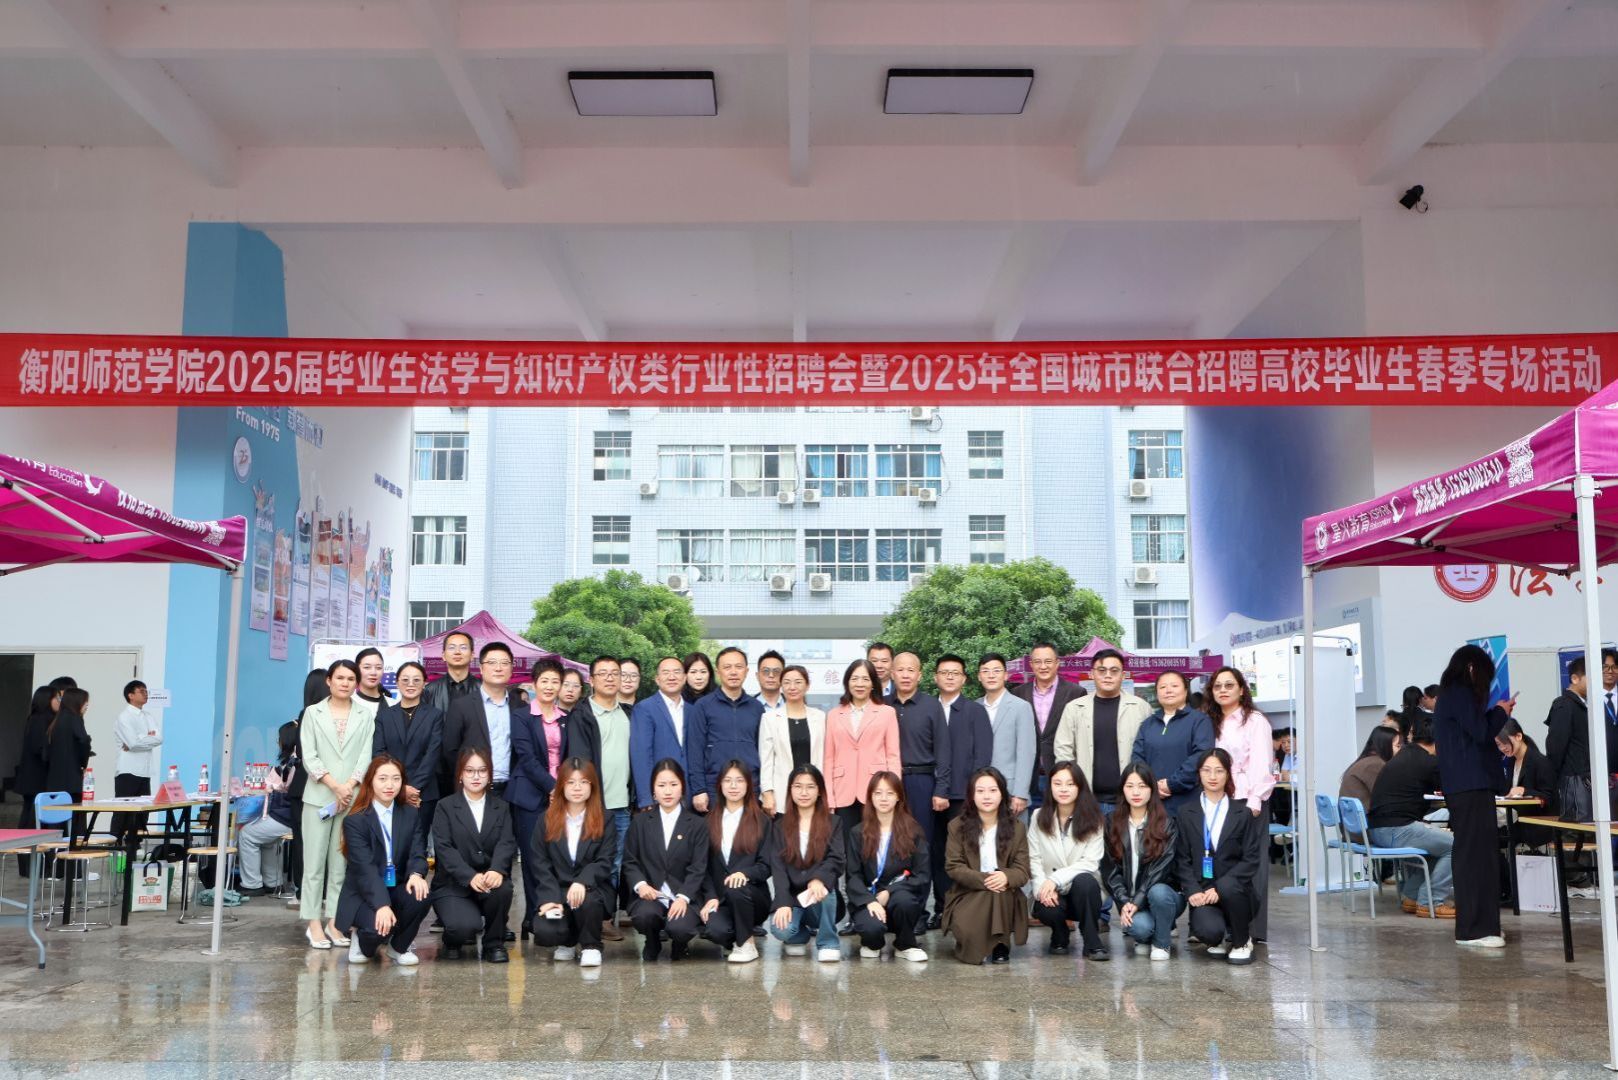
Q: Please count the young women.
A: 11